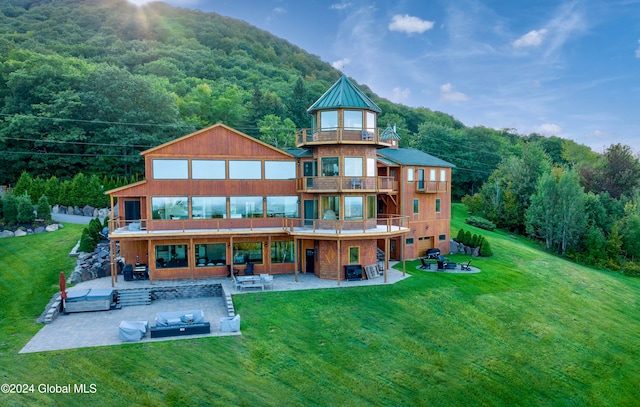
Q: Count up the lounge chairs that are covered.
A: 2